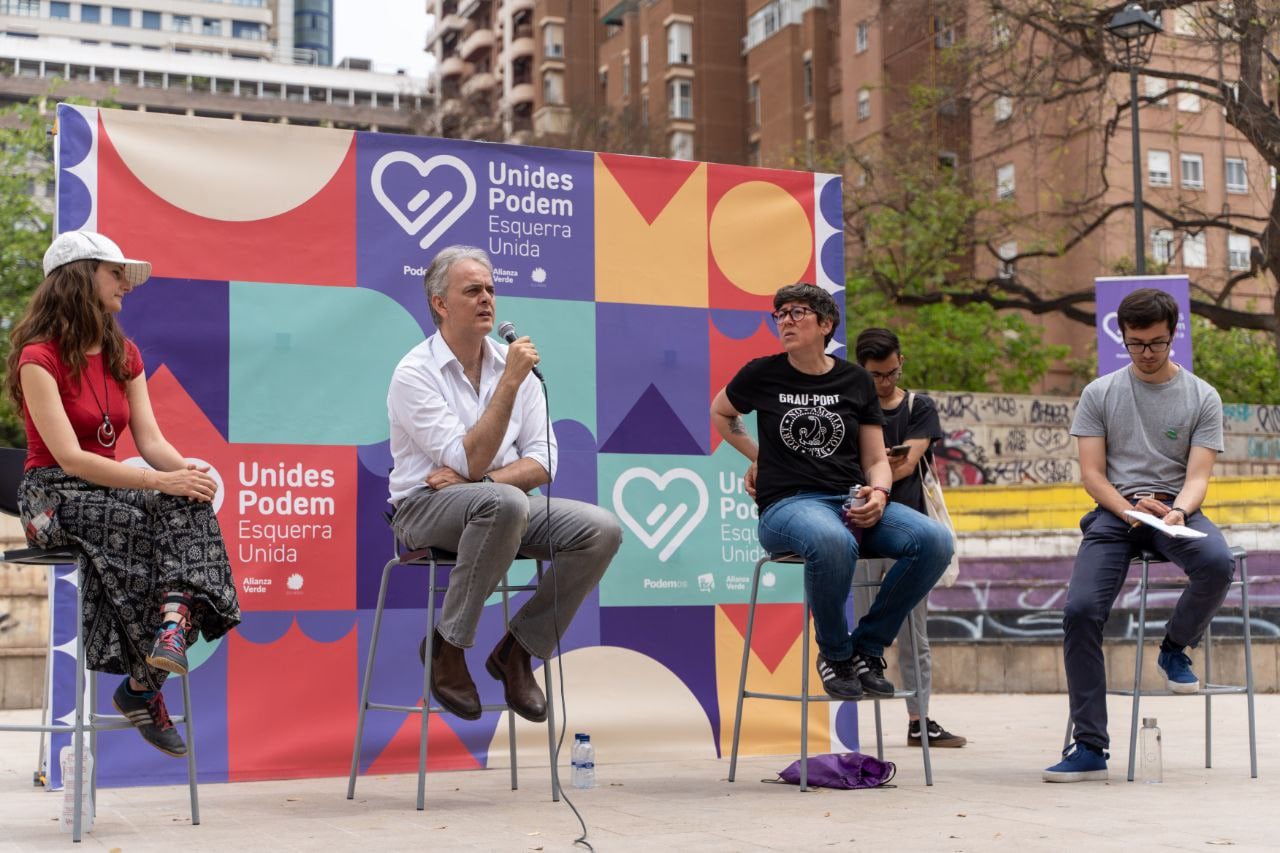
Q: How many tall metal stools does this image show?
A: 4